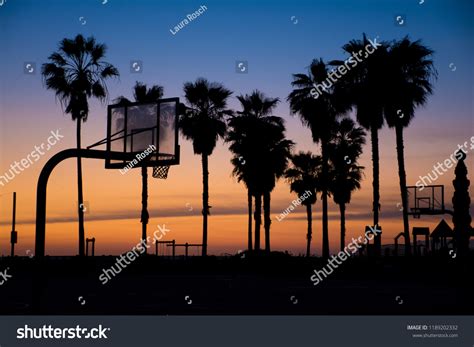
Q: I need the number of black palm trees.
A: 11